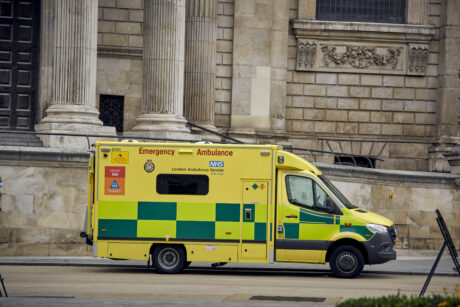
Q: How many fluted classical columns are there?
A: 3